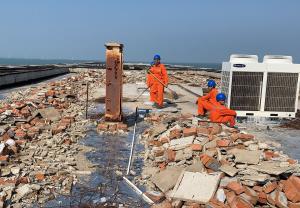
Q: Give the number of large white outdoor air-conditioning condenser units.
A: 1